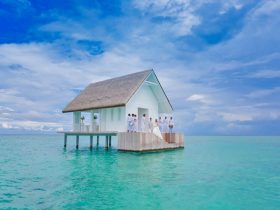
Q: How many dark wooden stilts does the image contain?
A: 6